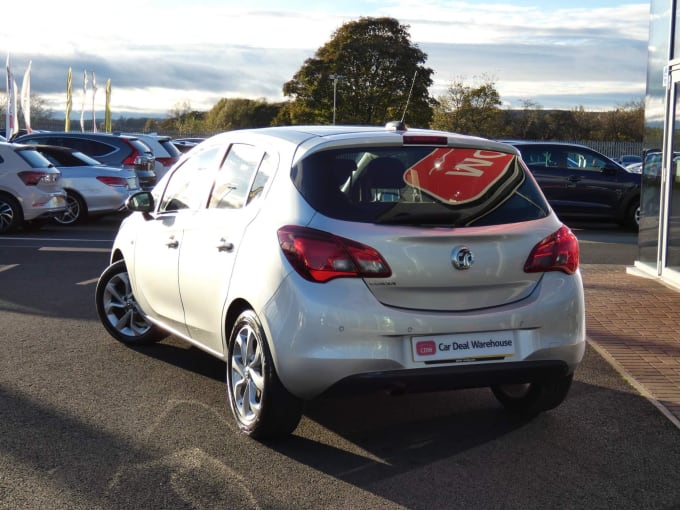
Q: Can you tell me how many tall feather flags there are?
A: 7